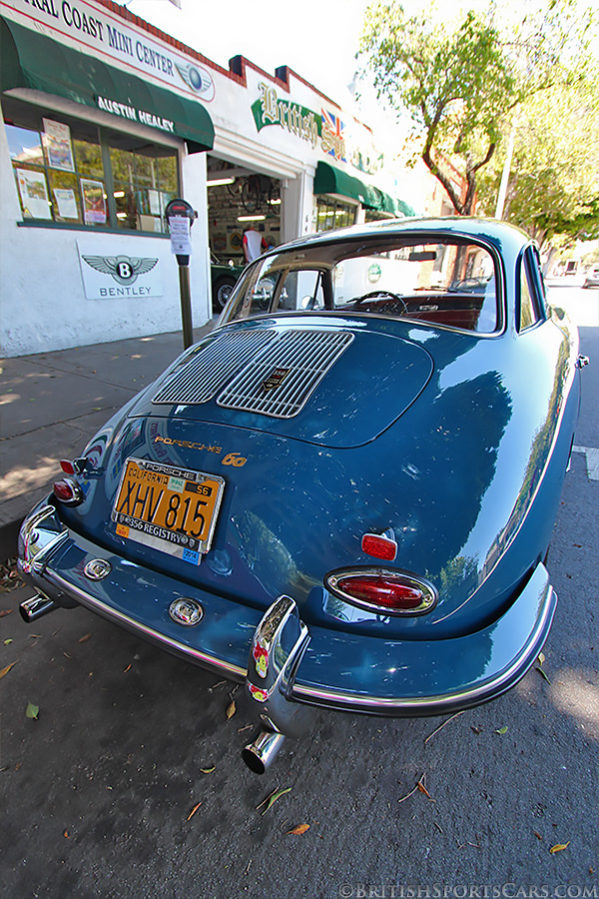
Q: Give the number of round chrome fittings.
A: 2